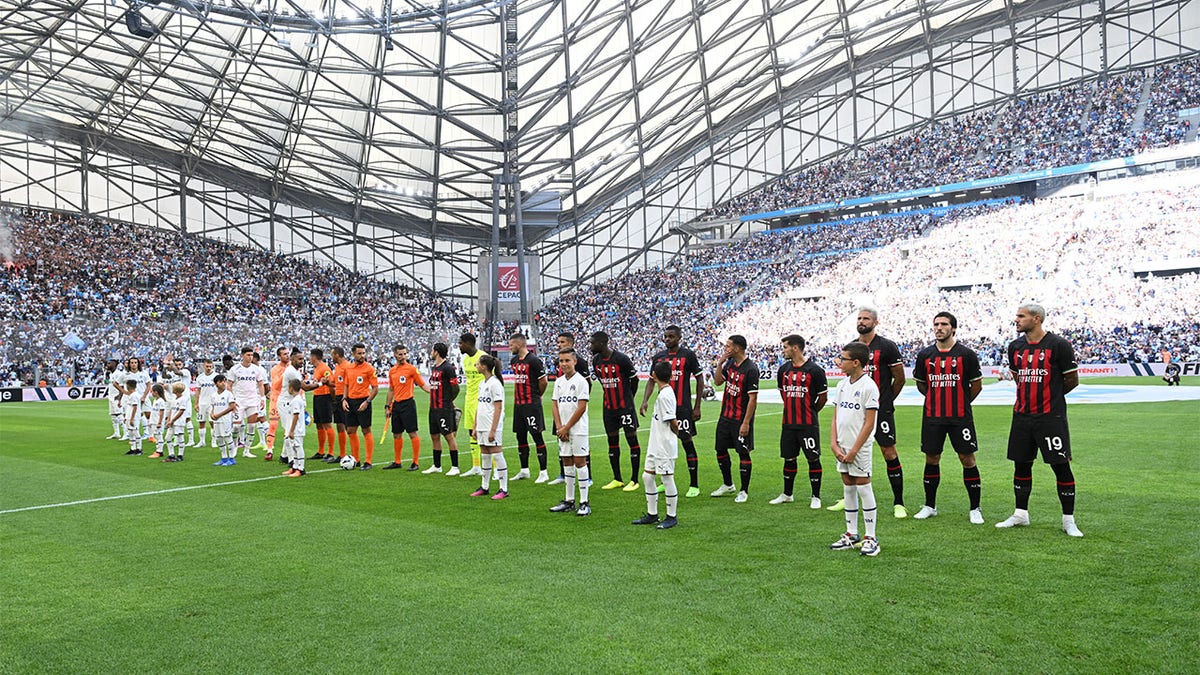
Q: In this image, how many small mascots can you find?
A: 9